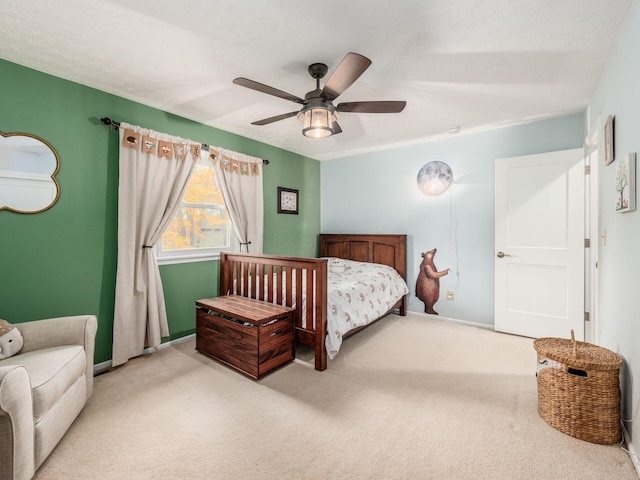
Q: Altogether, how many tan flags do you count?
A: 10